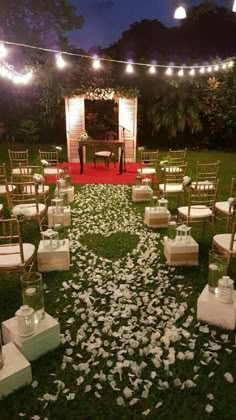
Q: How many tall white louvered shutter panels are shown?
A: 2